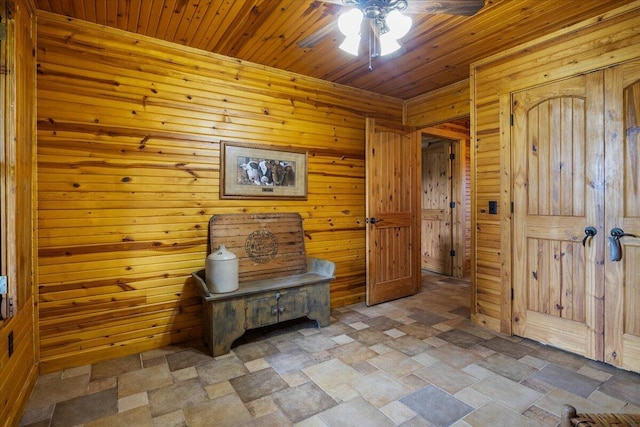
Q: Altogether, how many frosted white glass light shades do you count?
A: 4